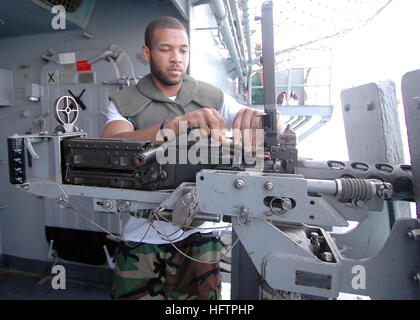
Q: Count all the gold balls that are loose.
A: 0